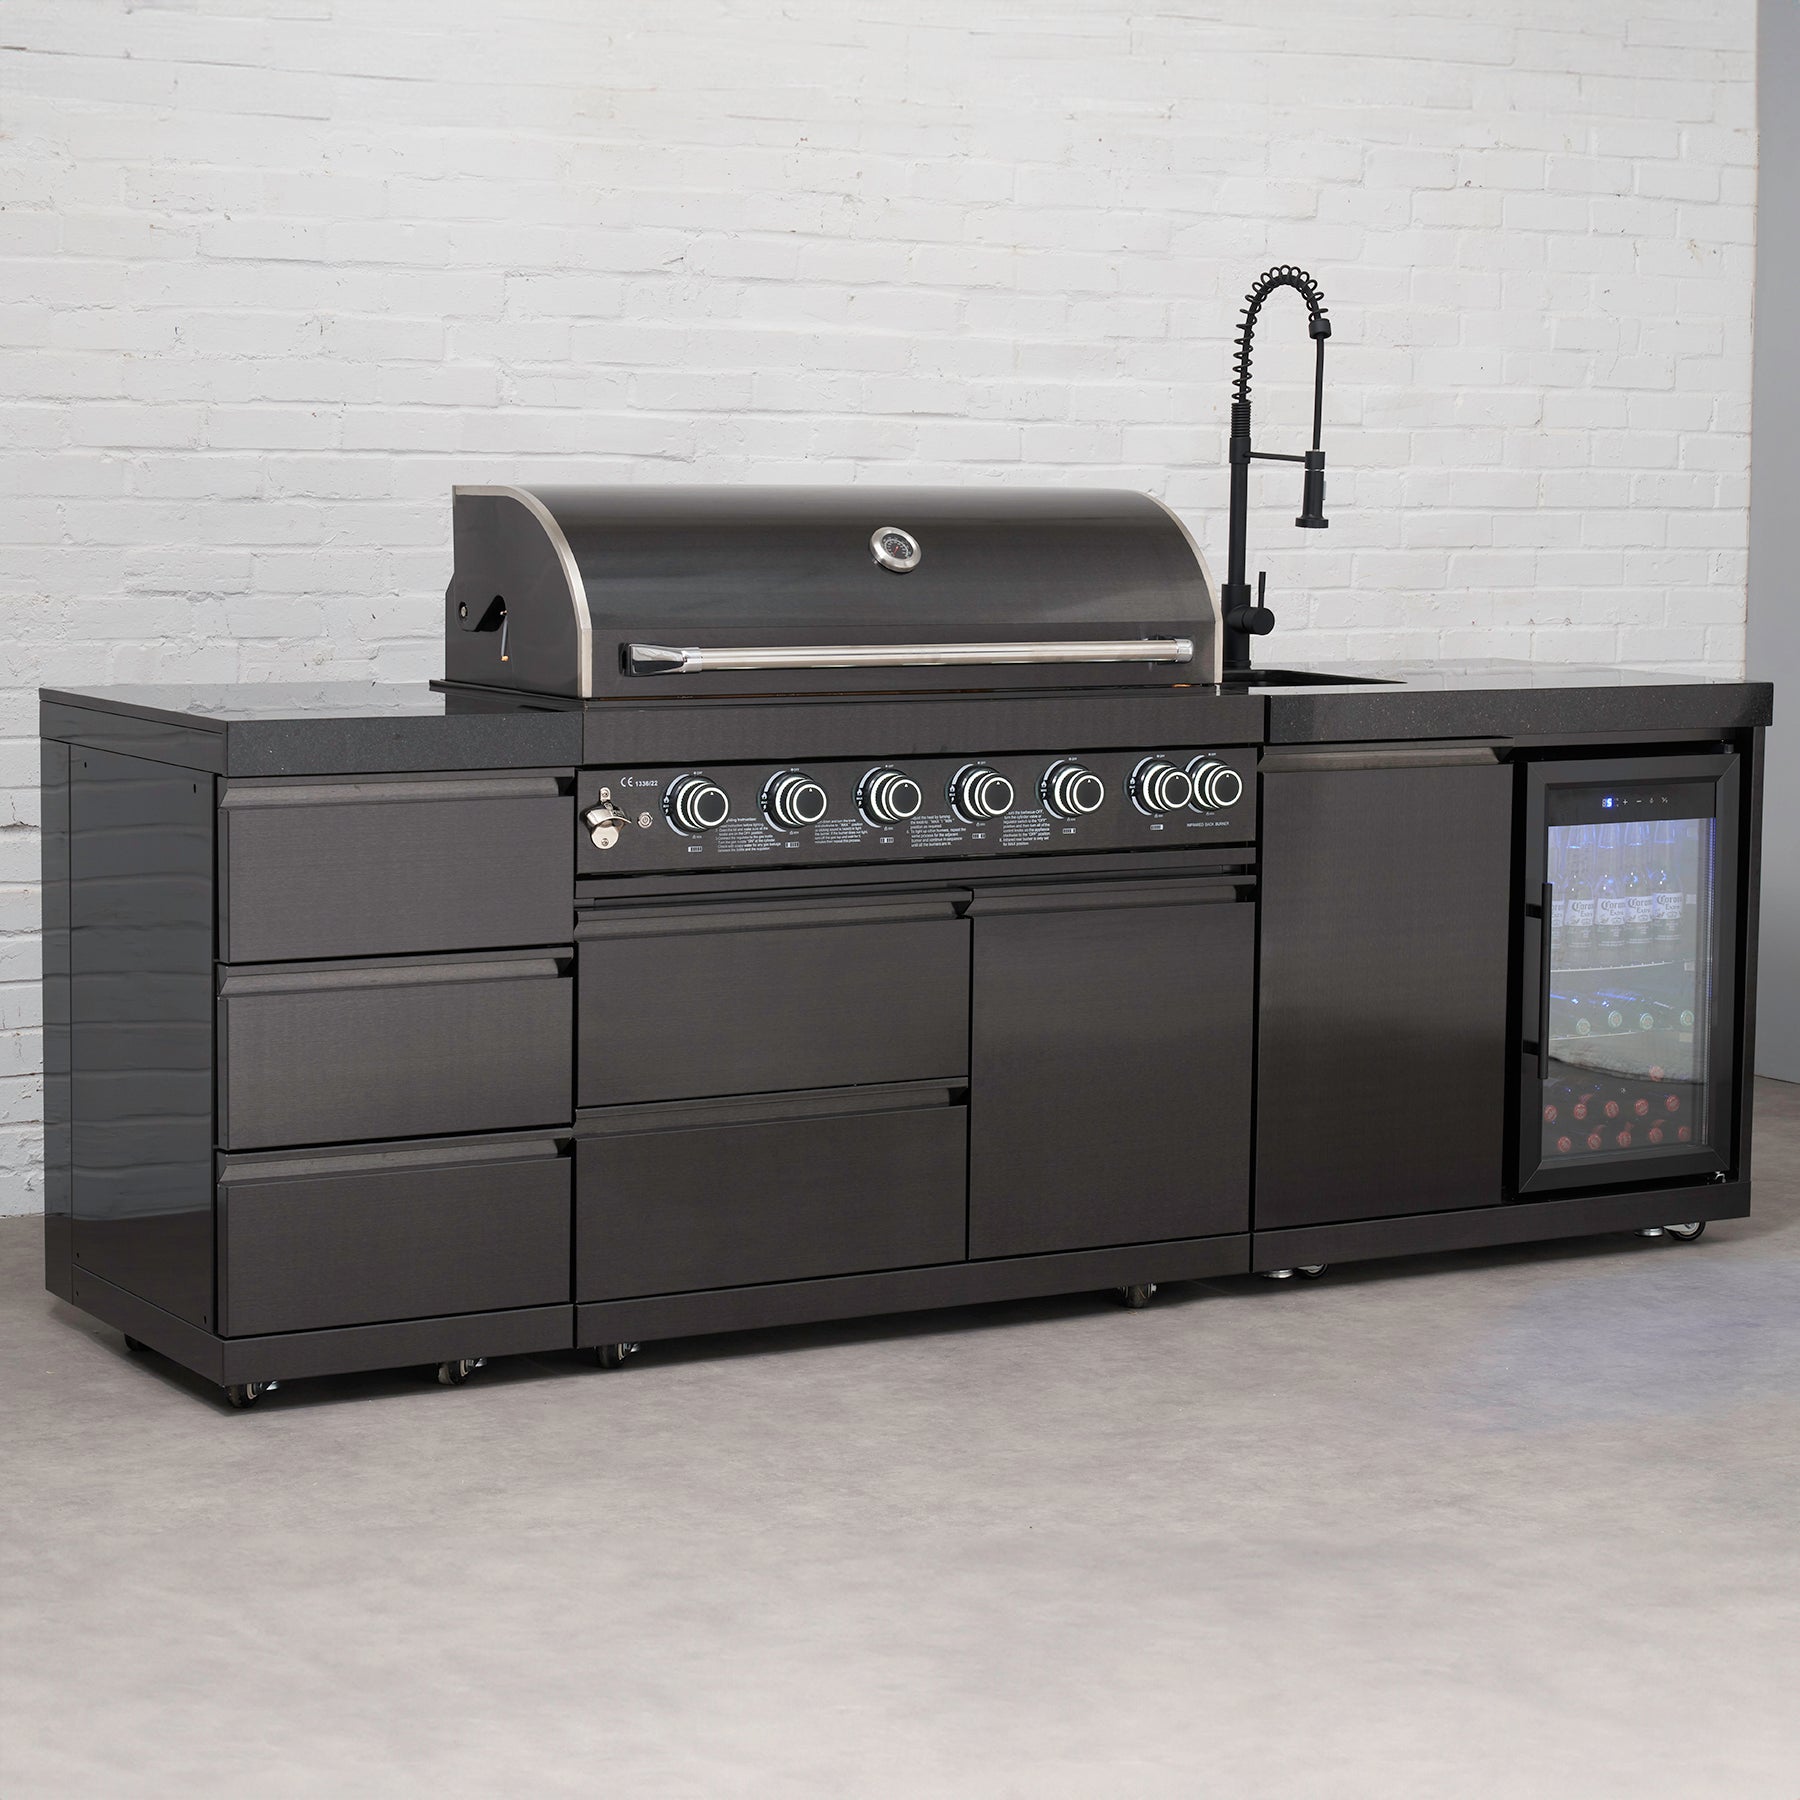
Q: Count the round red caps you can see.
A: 11